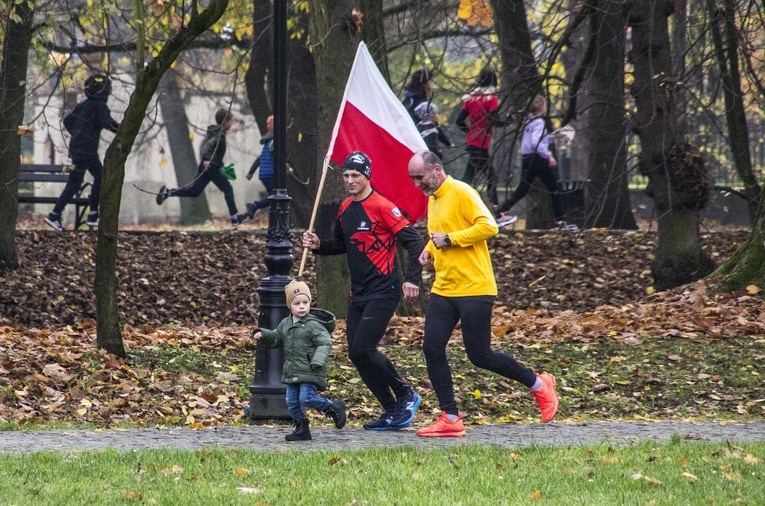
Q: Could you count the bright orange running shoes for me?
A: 2